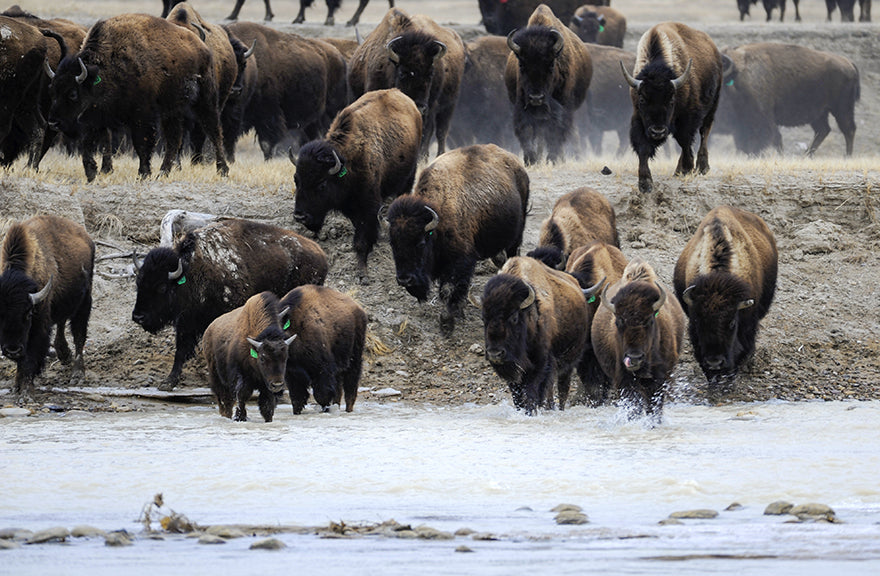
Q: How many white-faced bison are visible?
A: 0